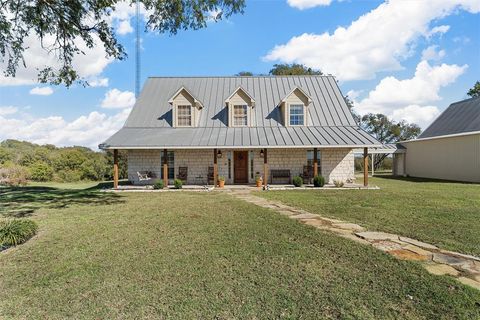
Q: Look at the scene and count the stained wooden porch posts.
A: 6